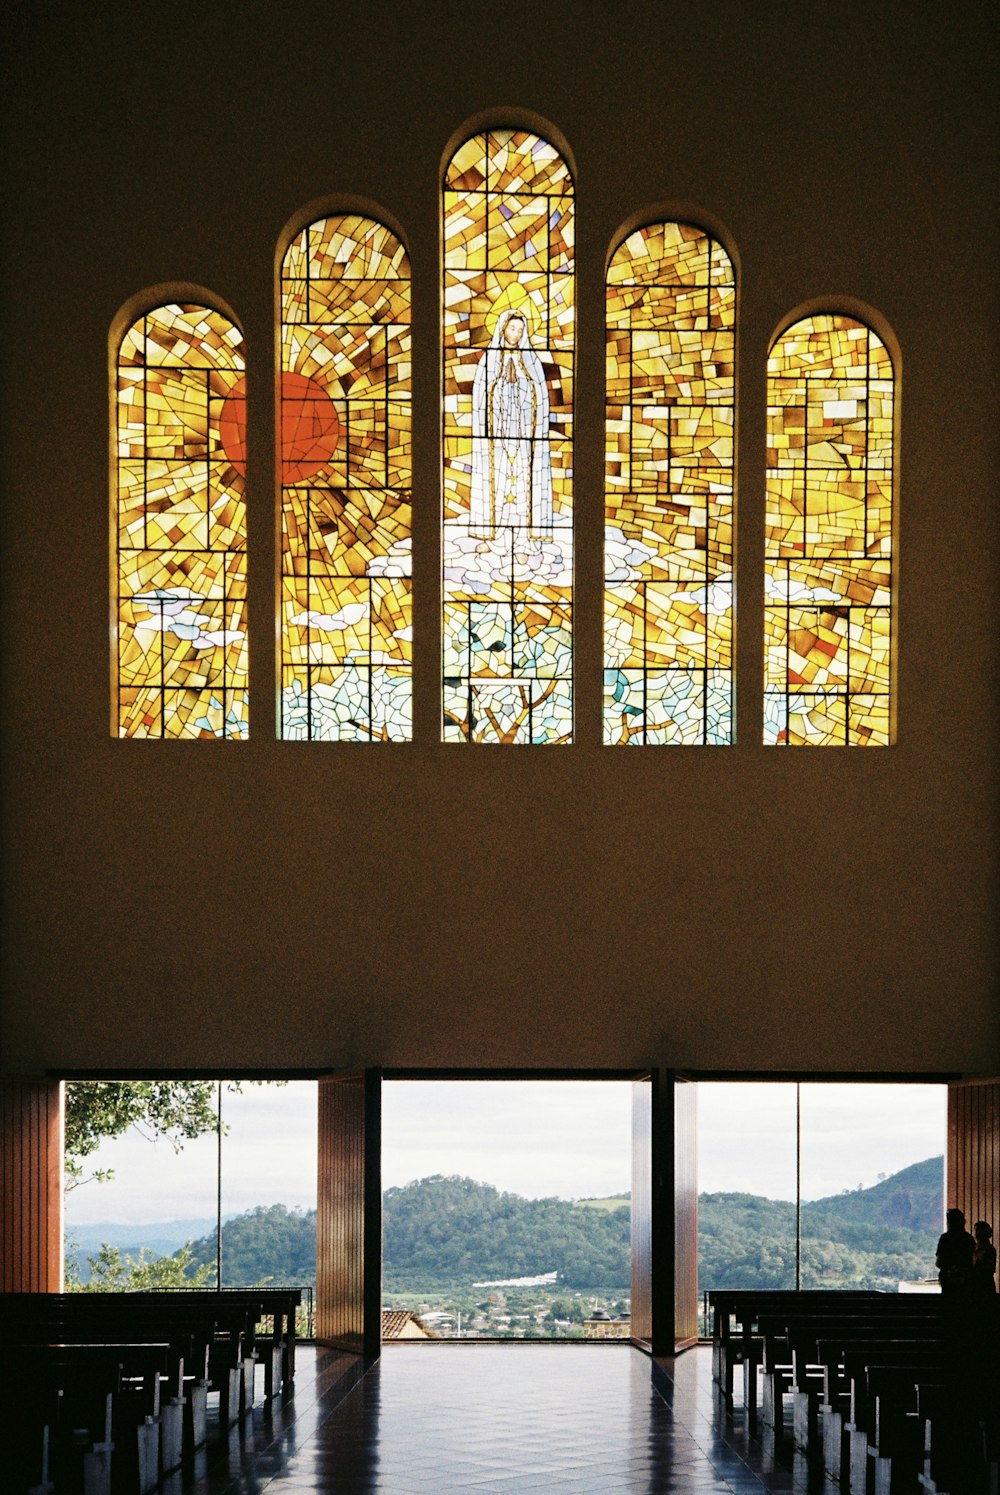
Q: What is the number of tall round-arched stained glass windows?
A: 5